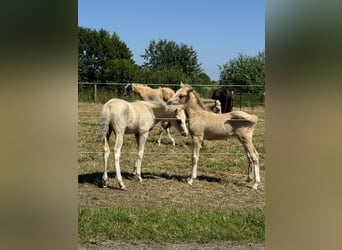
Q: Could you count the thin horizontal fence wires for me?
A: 3